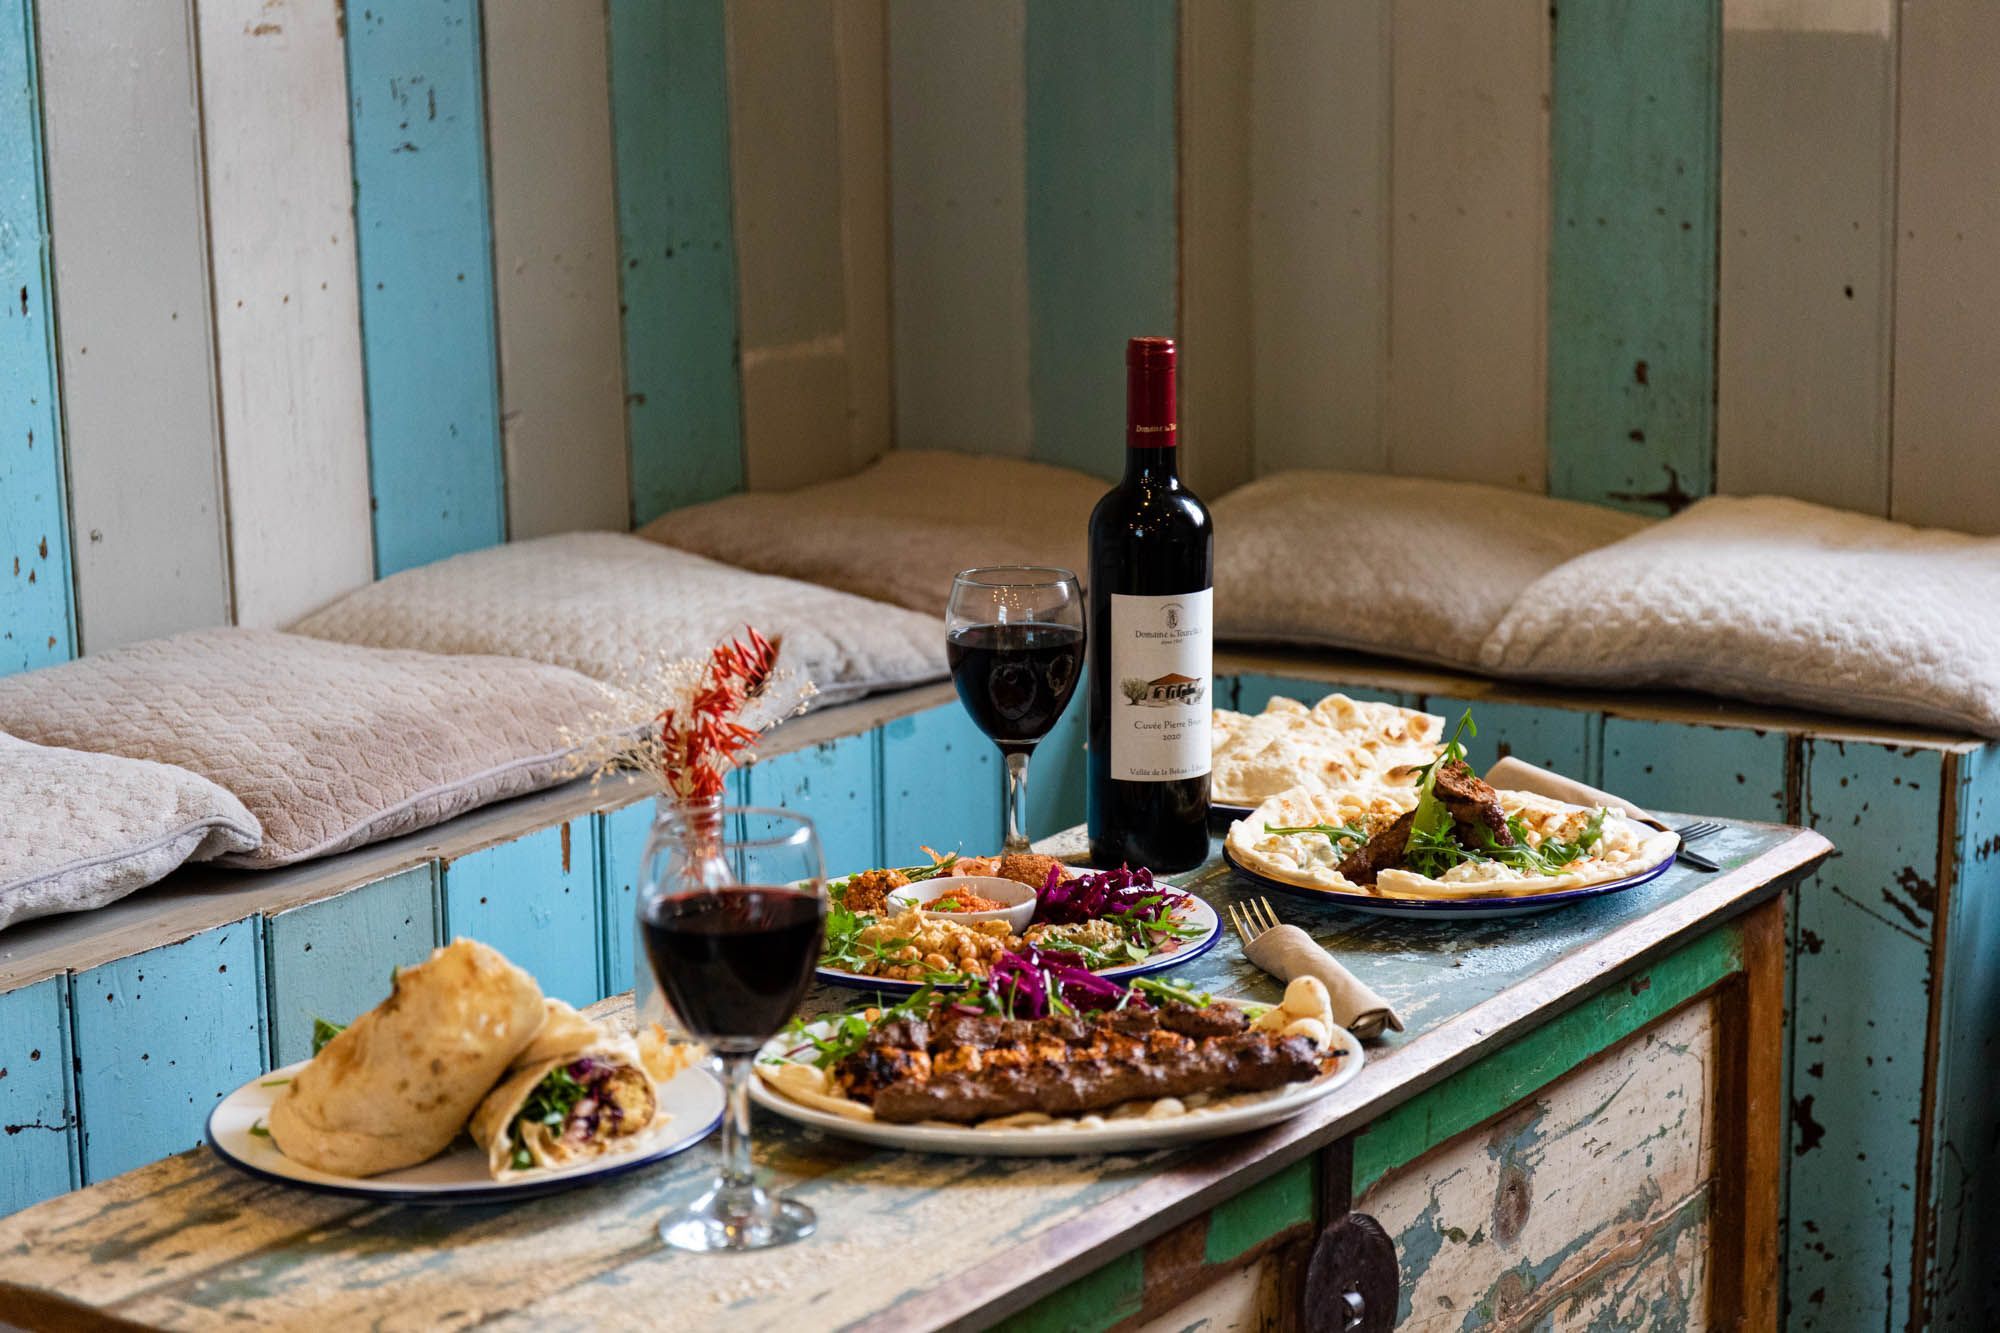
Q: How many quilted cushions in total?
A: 6